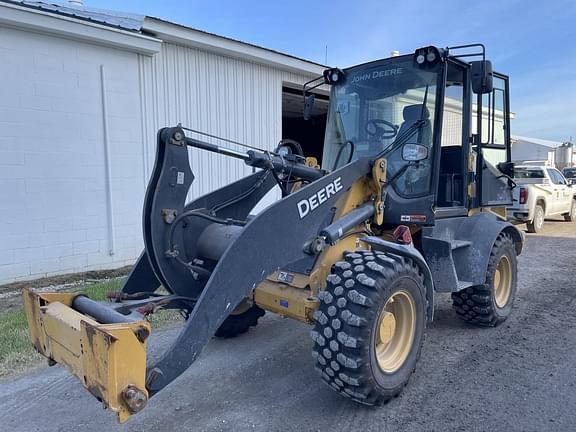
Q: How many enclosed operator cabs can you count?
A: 1